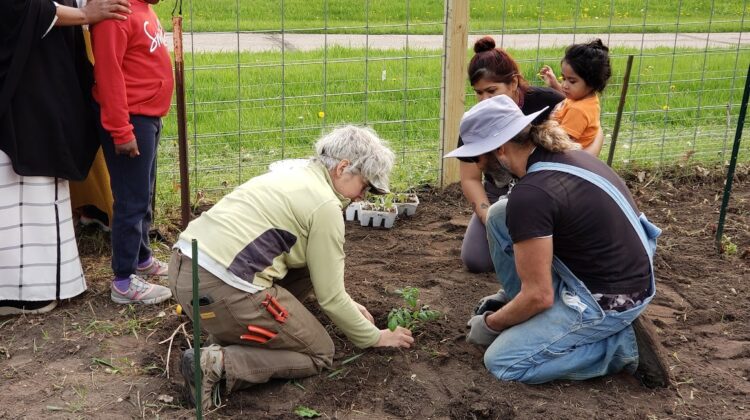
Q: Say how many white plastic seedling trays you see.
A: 3